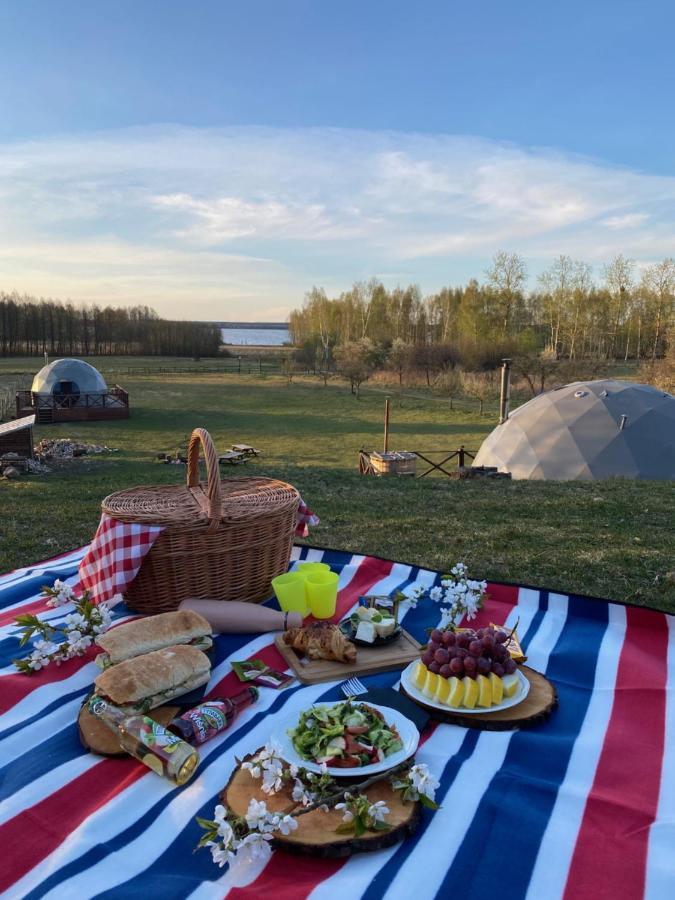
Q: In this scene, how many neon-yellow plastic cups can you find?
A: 3